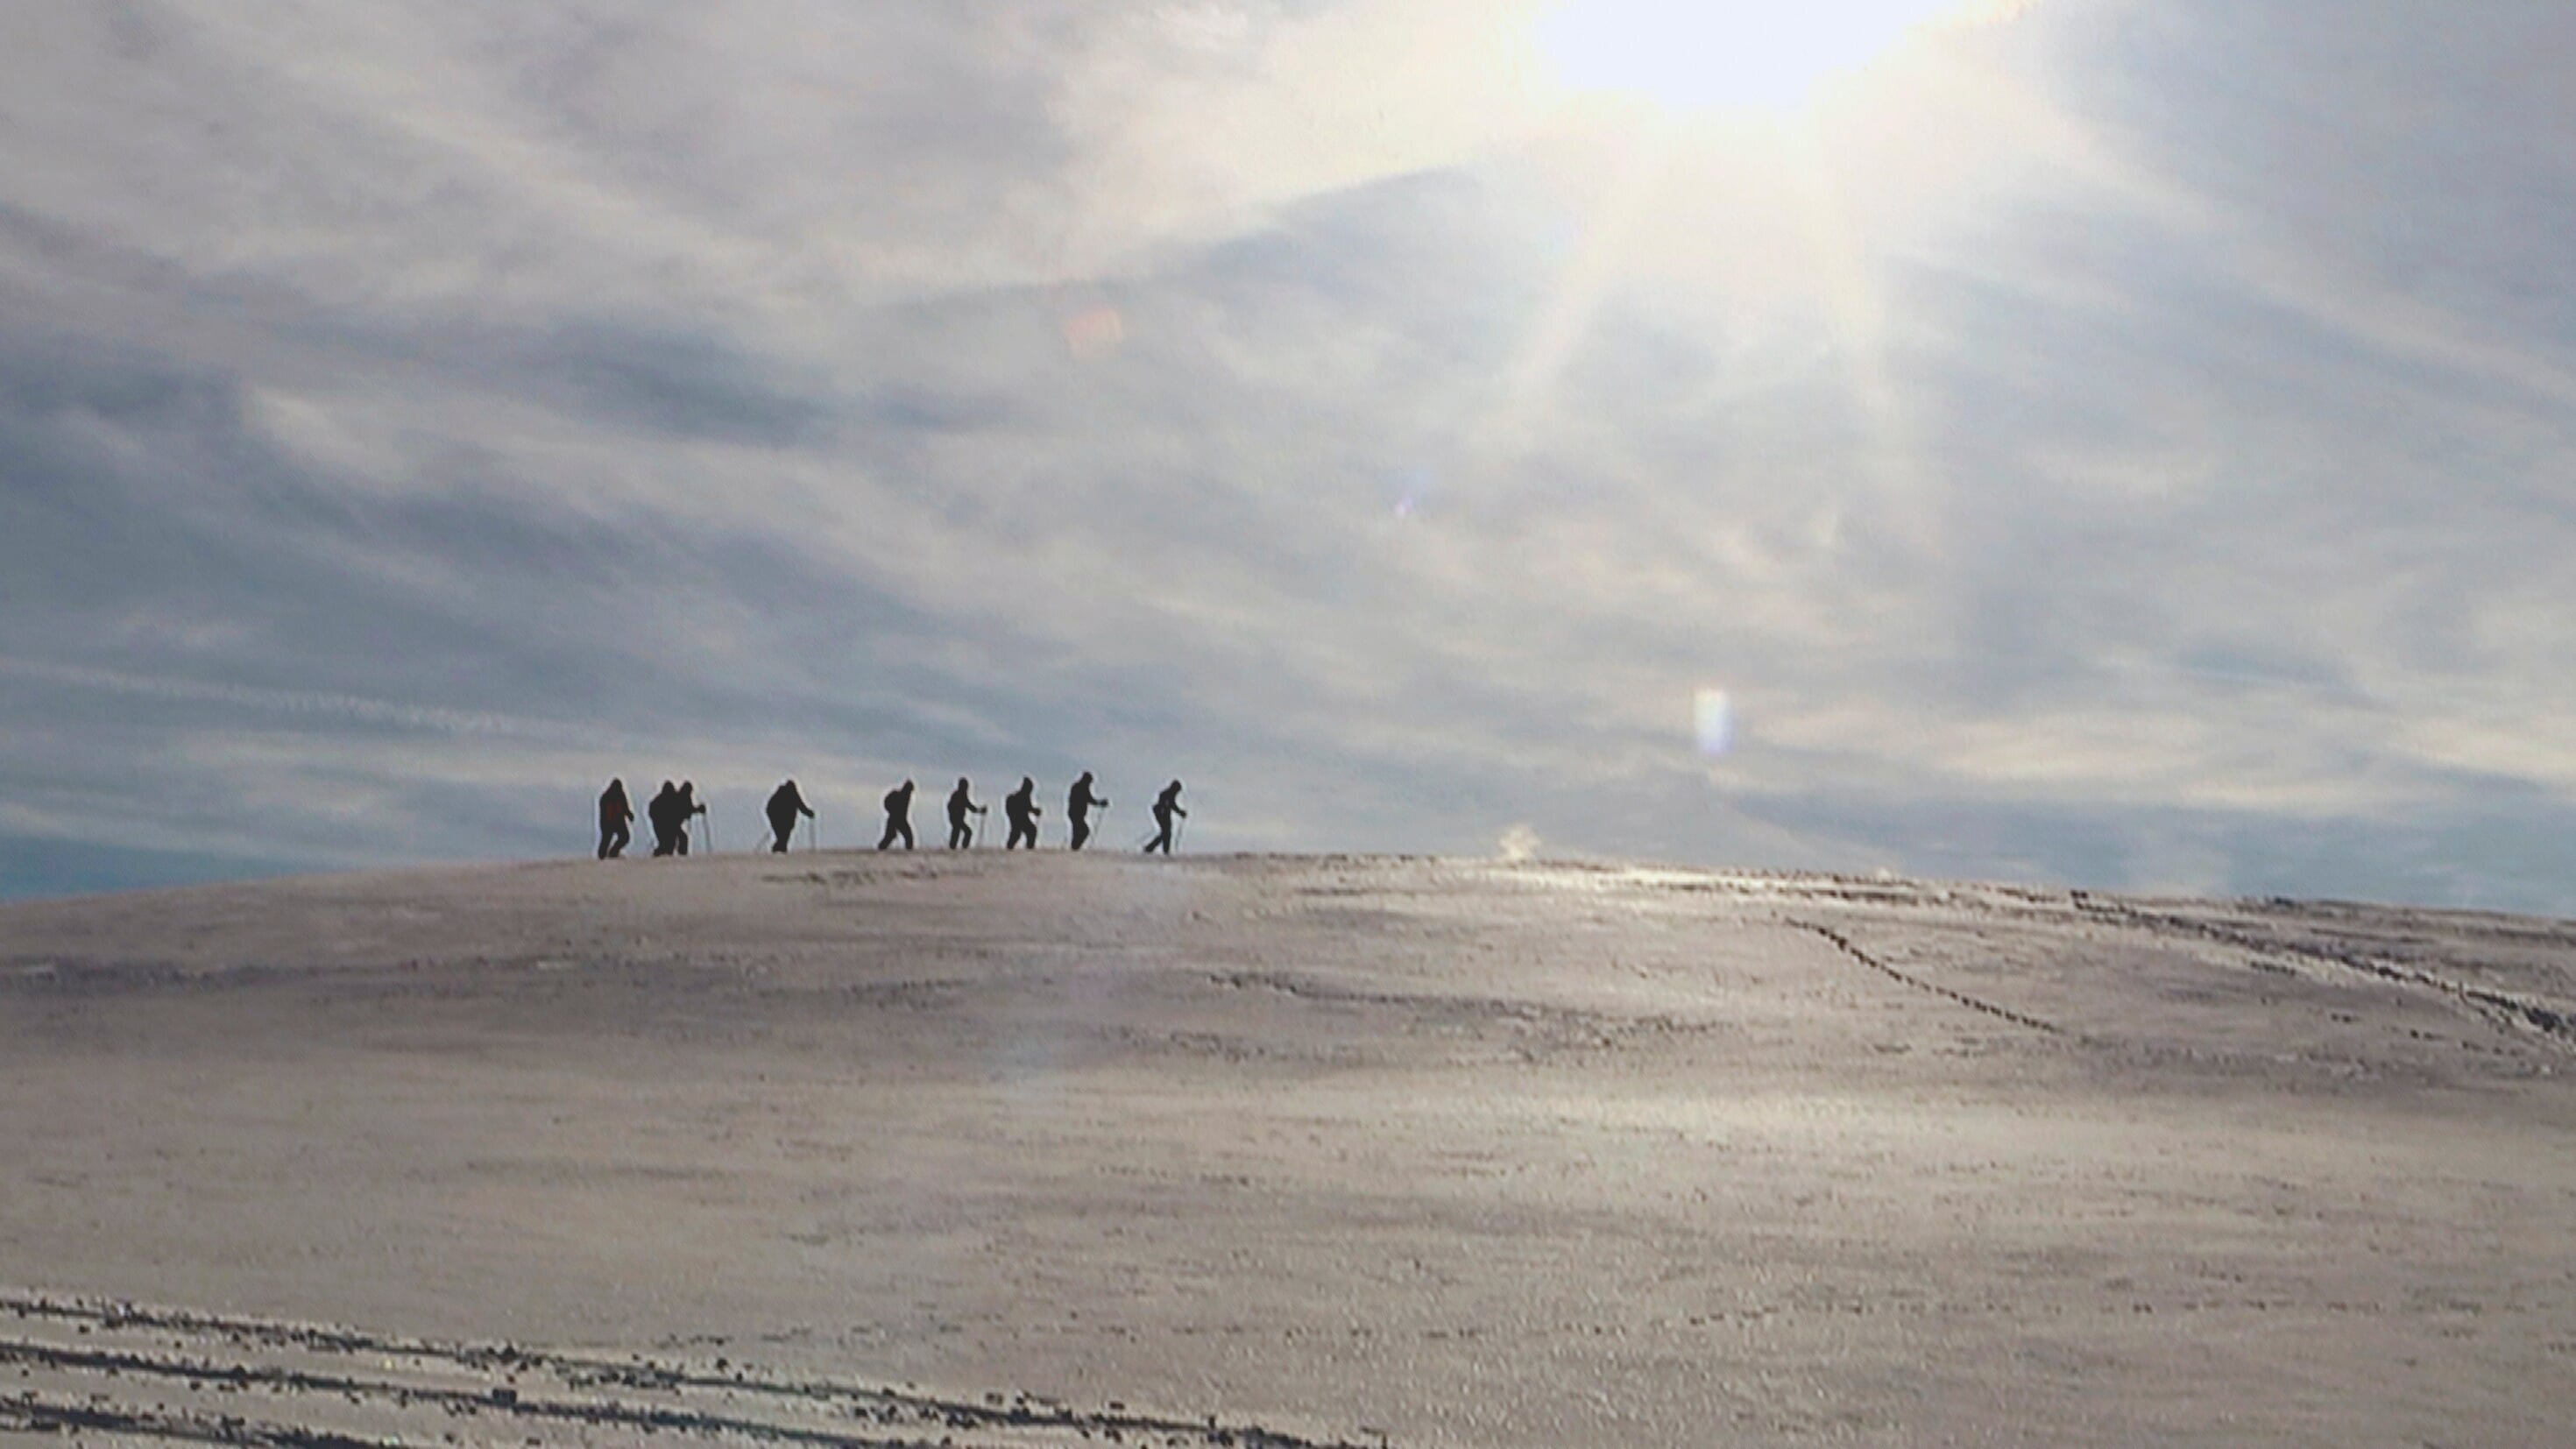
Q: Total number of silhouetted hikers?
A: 9